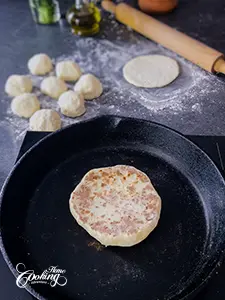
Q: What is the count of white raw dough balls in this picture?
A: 8